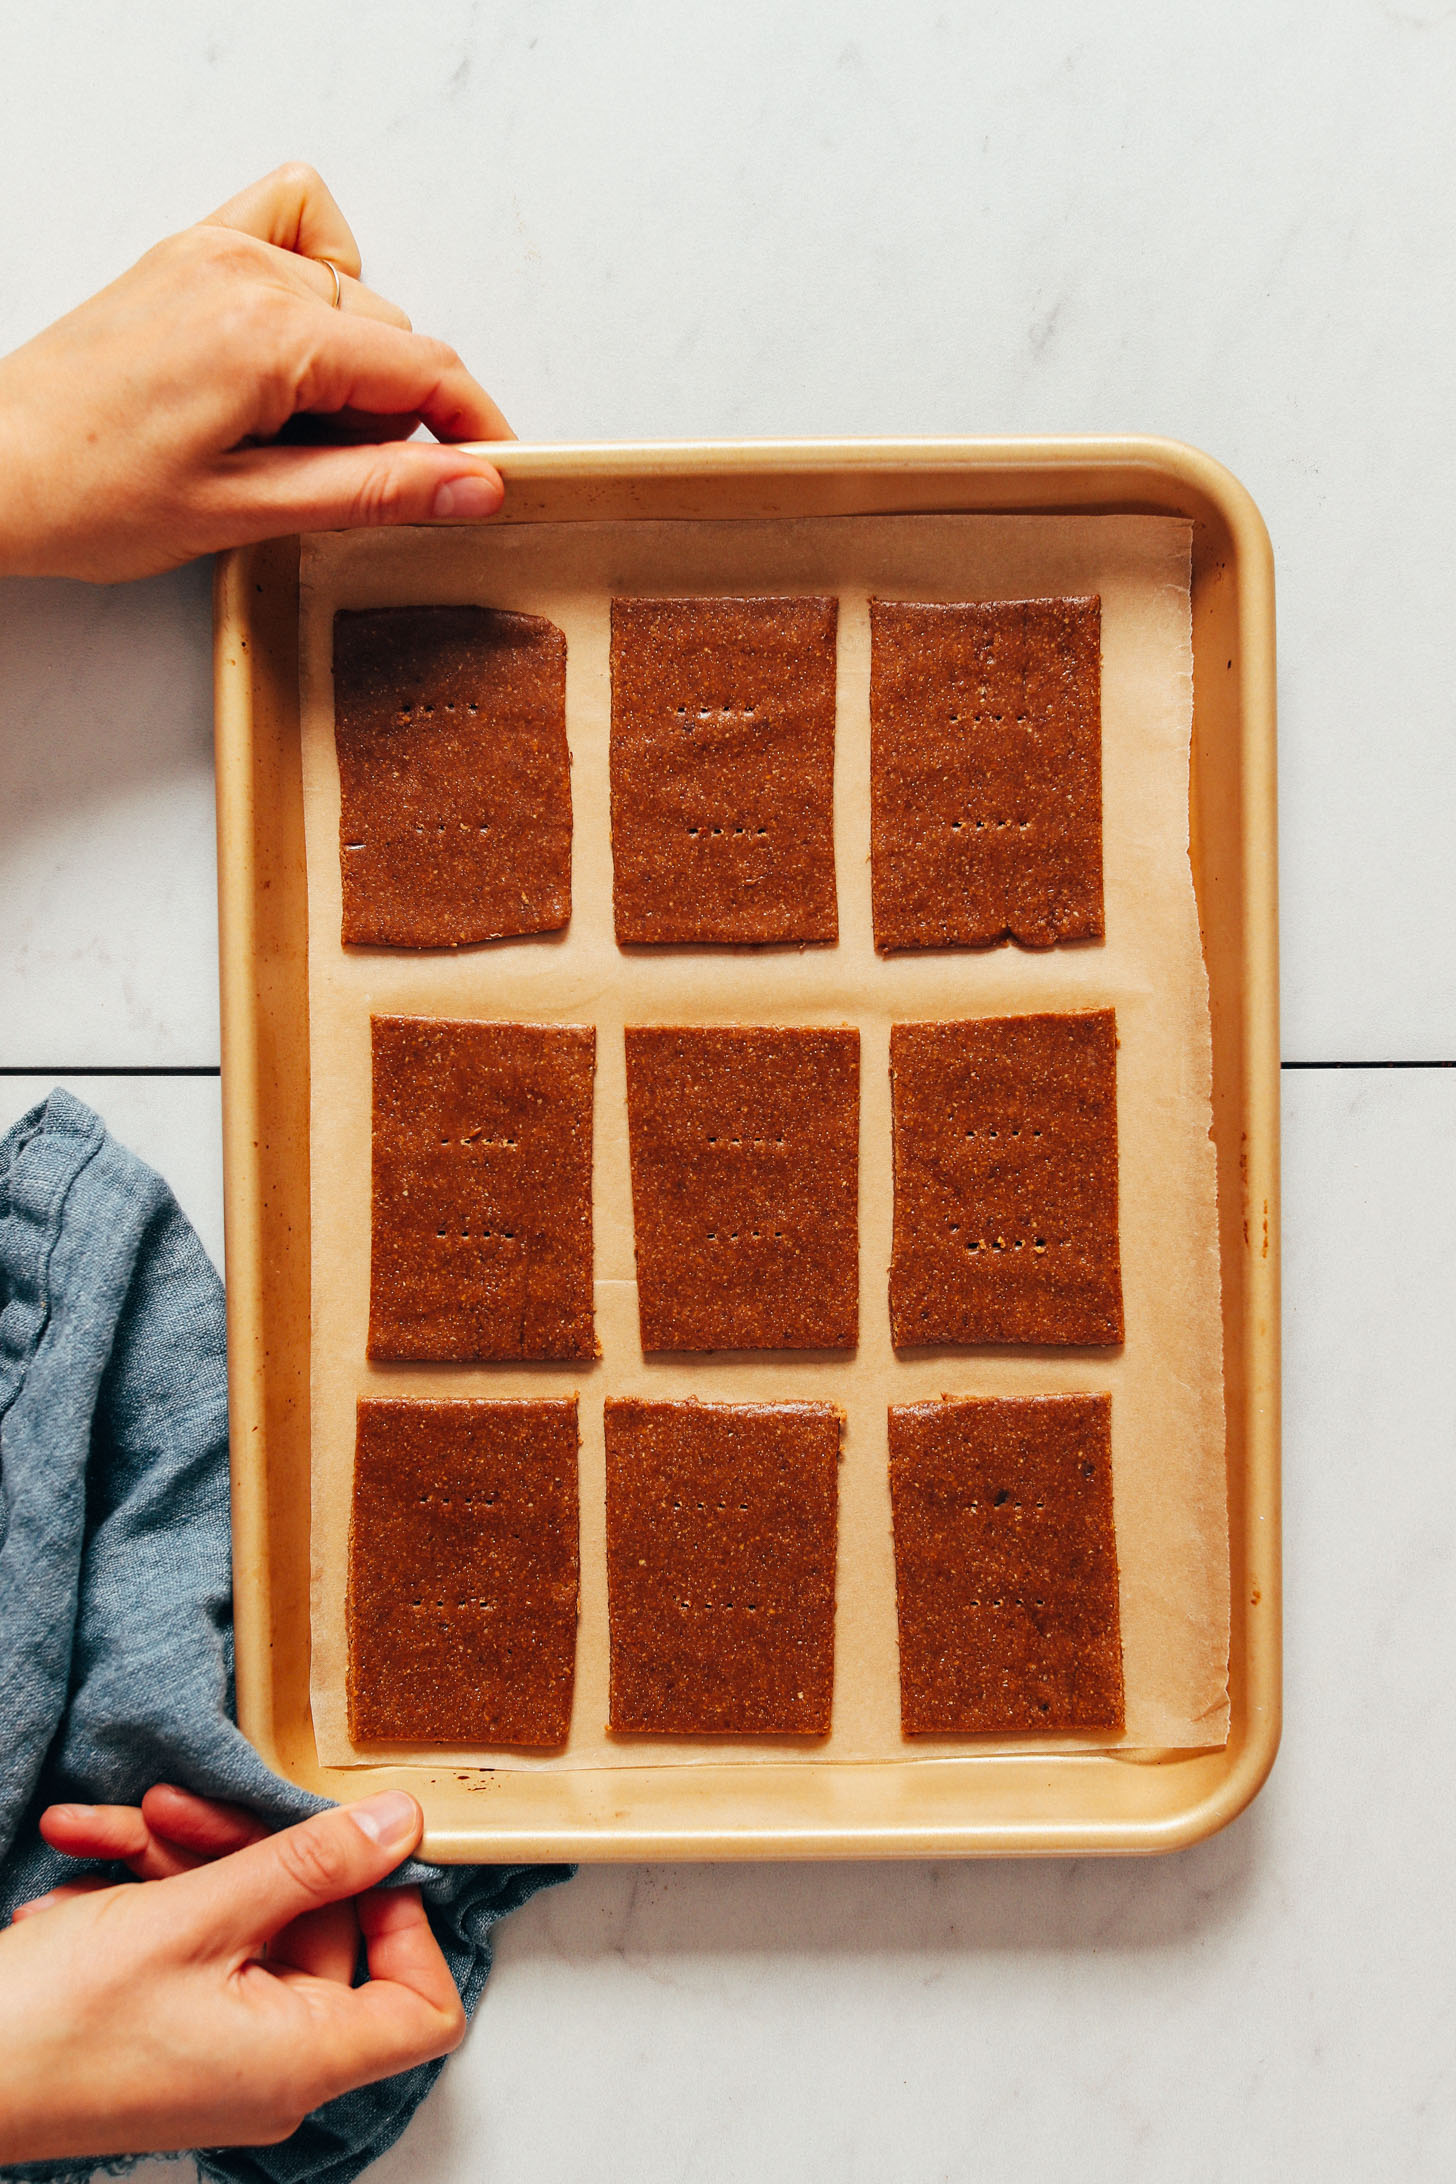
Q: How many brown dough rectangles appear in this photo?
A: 9